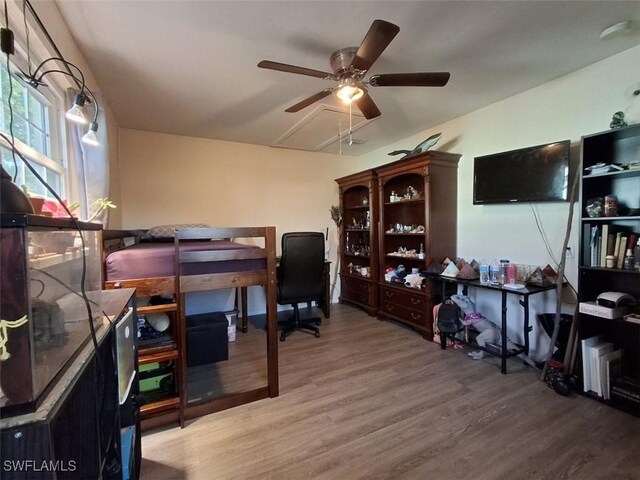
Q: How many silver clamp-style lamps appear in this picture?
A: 2